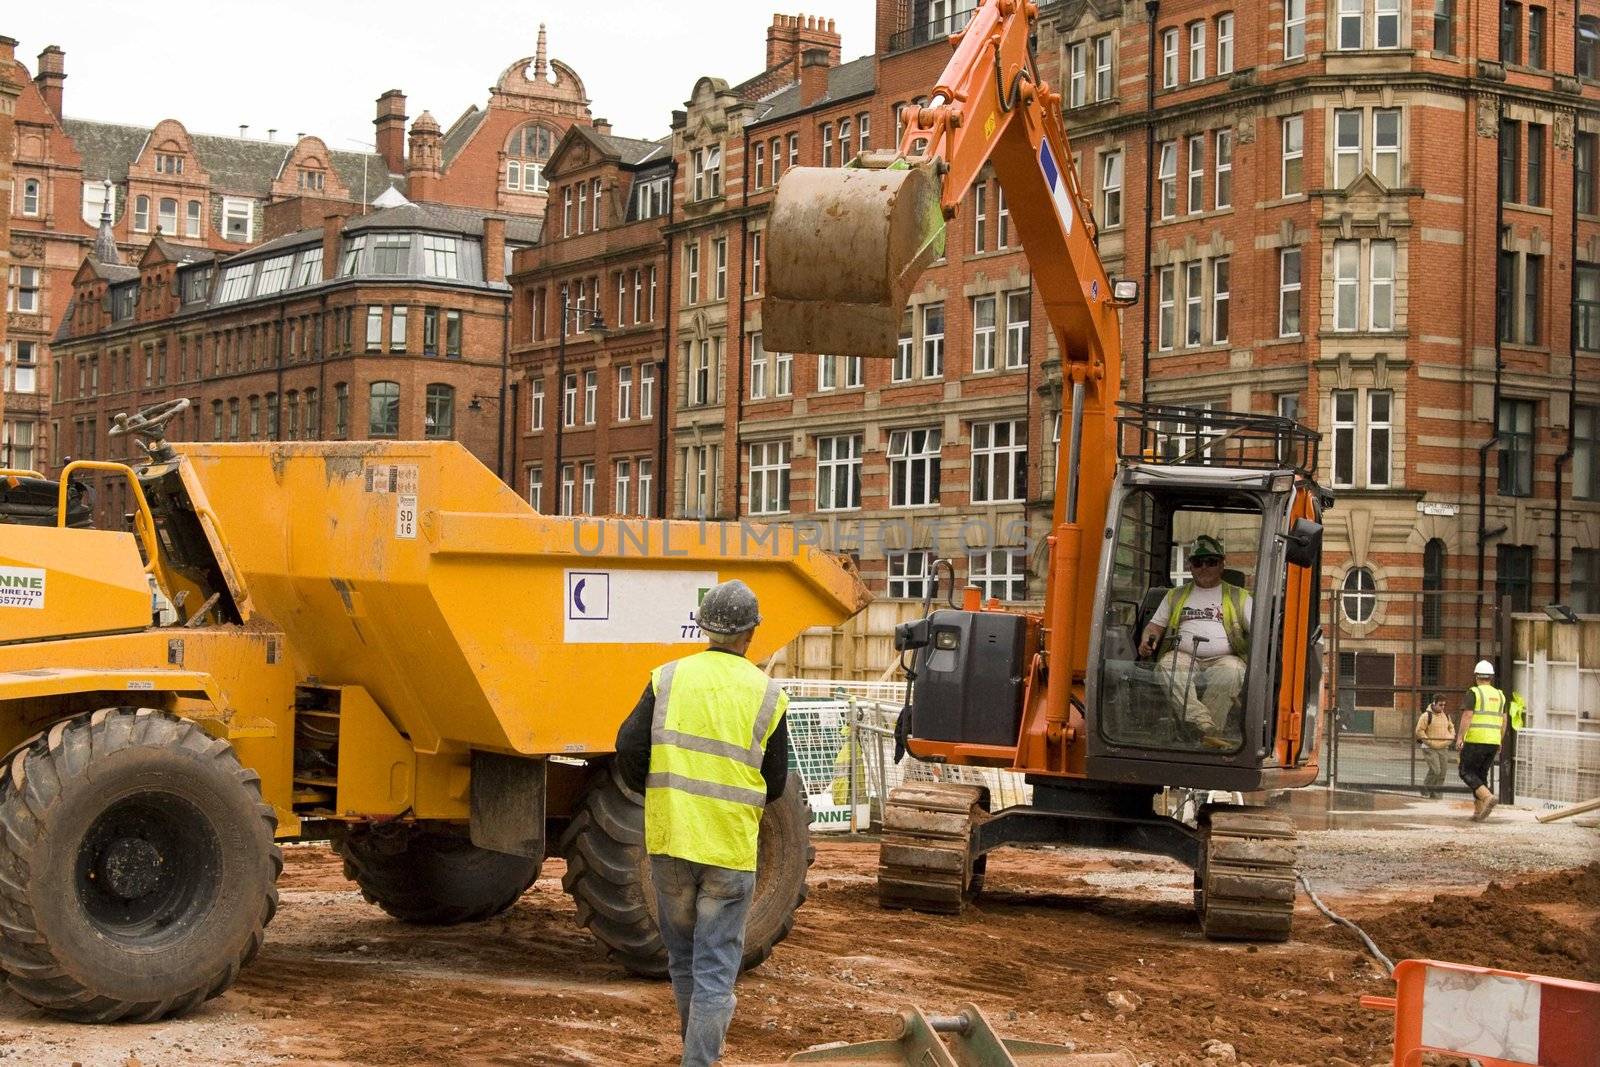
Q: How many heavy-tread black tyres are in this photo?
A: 3